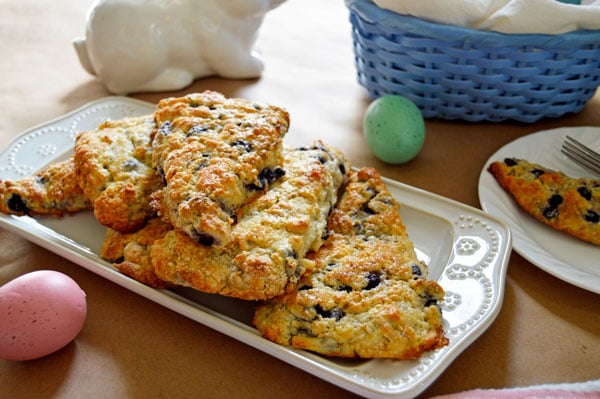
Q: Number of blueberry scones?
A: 7